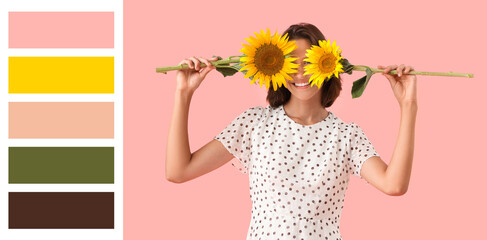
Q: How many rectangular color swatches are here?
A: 5